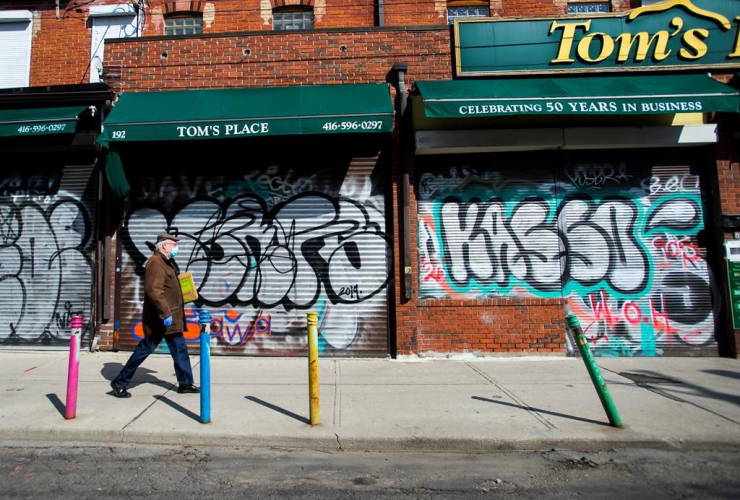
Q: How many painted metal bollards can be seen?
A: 4